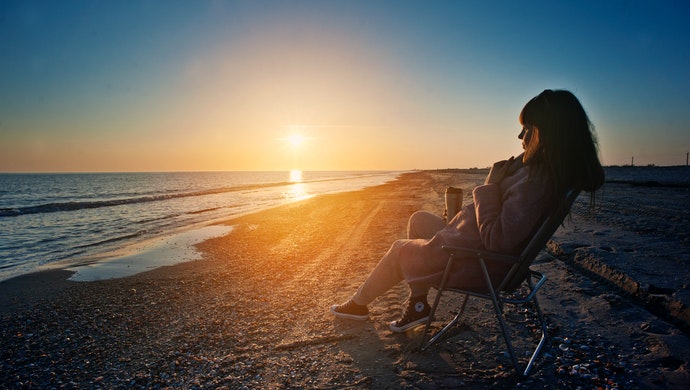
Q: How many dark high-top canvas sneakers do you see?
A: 2